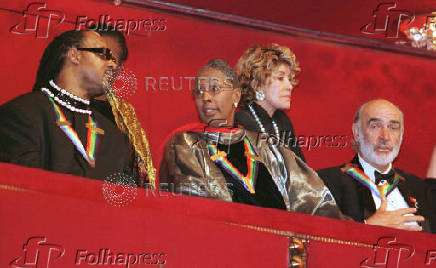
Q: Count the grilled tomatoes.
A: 0